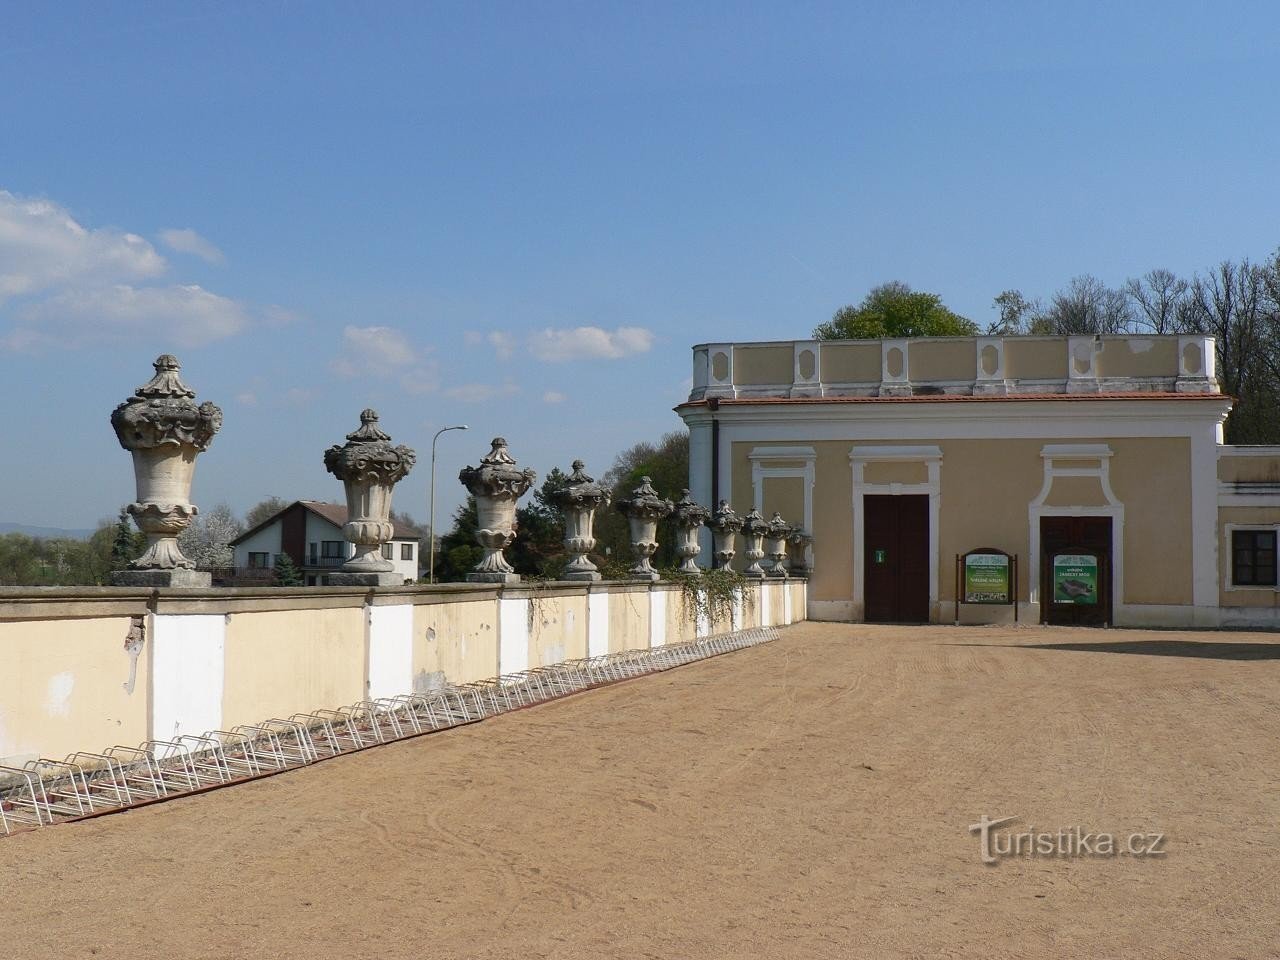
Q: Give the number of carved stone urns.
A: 10